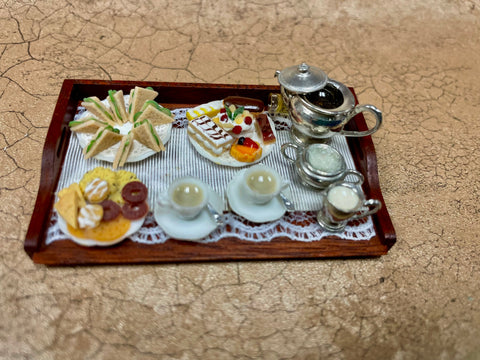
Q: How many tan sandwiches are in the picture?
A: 8